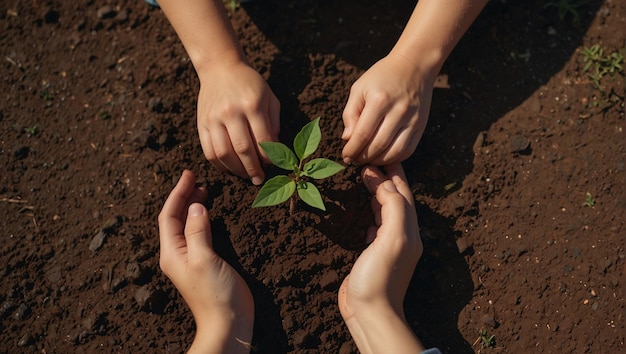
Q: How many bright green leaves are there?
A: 5